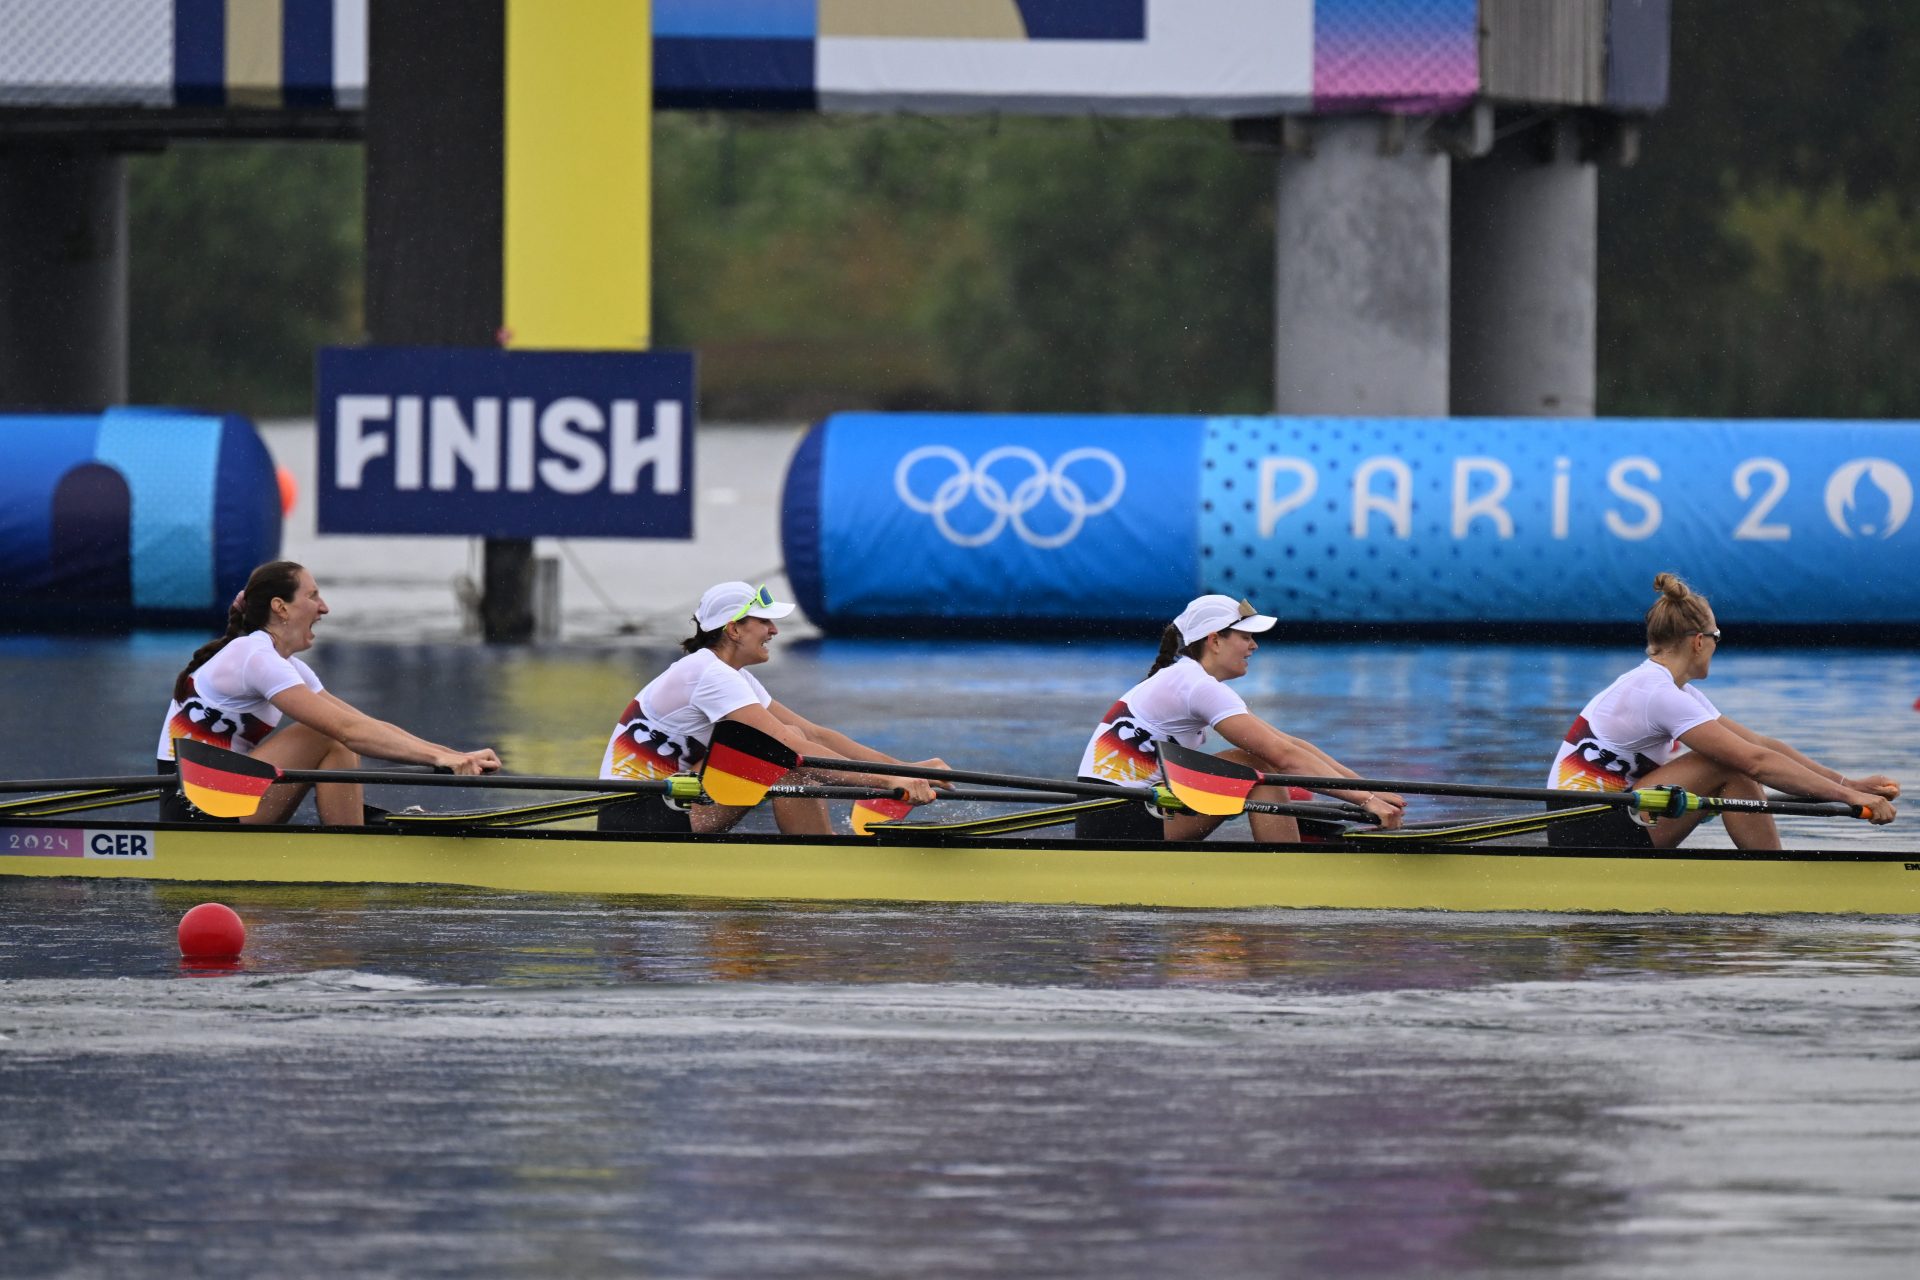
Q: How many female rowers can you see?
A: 4